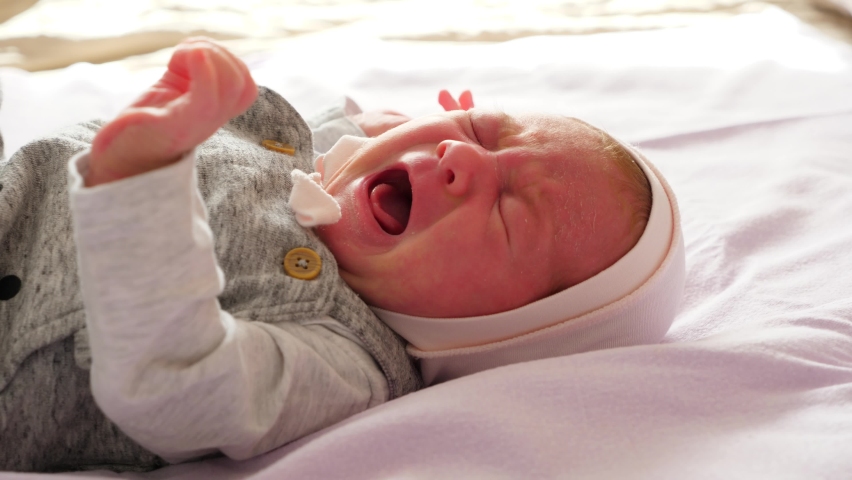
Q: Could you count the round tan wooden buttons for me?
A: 2